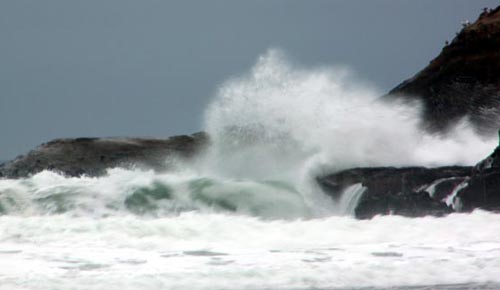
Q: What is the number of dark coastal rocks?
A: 3